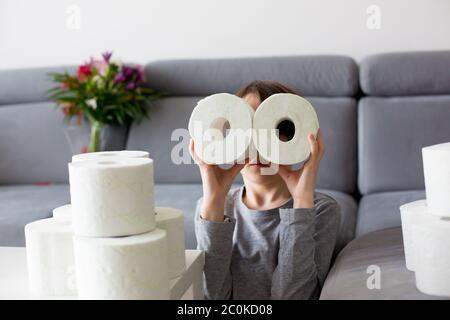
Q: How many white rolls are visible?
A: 11